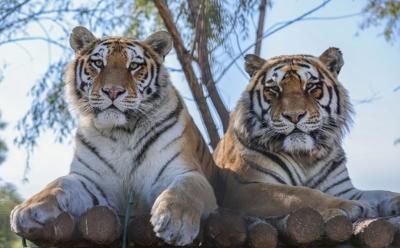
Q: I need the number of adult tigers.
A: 2